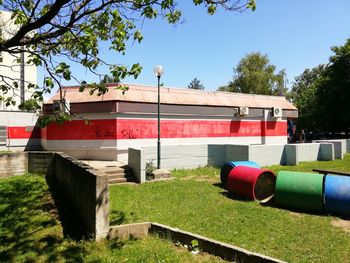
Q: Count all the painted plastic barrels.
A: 4